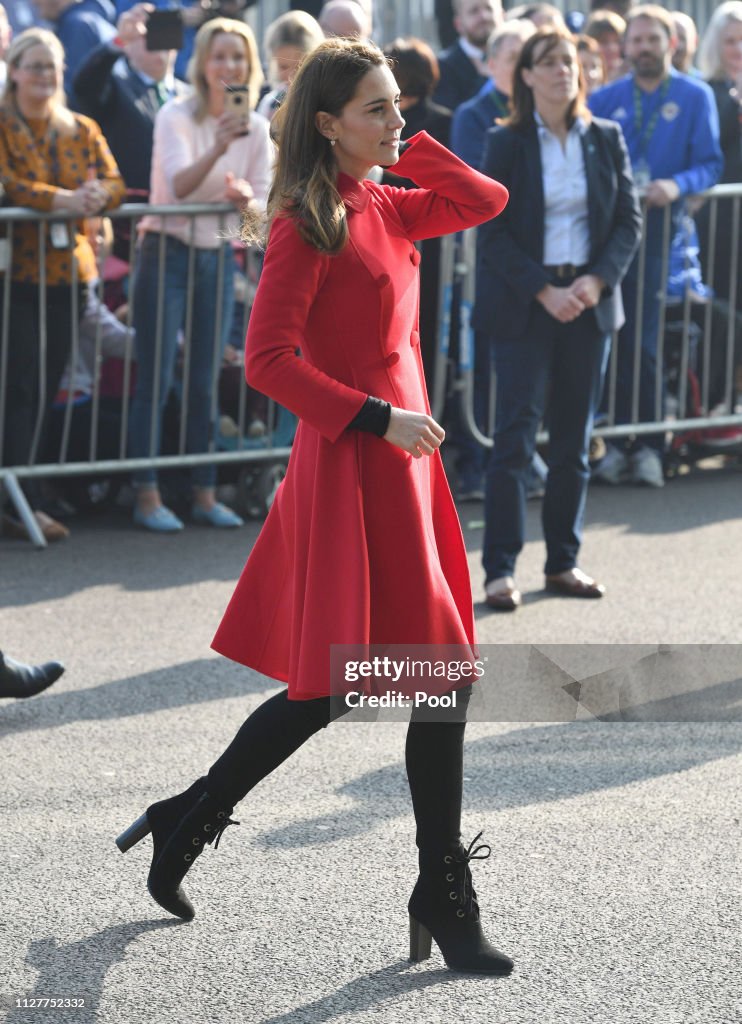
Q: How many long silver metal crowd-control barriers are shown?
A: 2